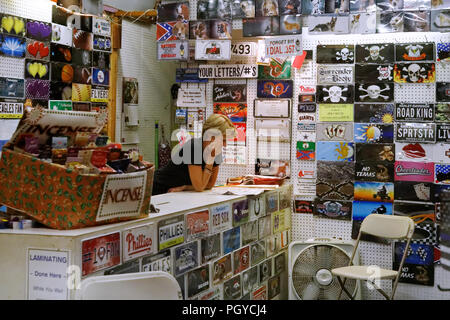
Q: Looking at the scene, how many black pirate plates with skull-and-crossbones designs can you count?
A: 6